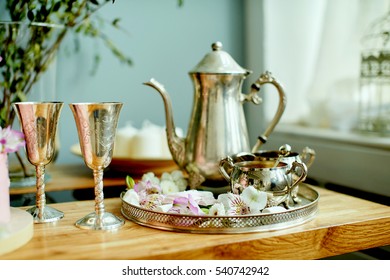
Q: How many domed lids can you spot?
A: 1